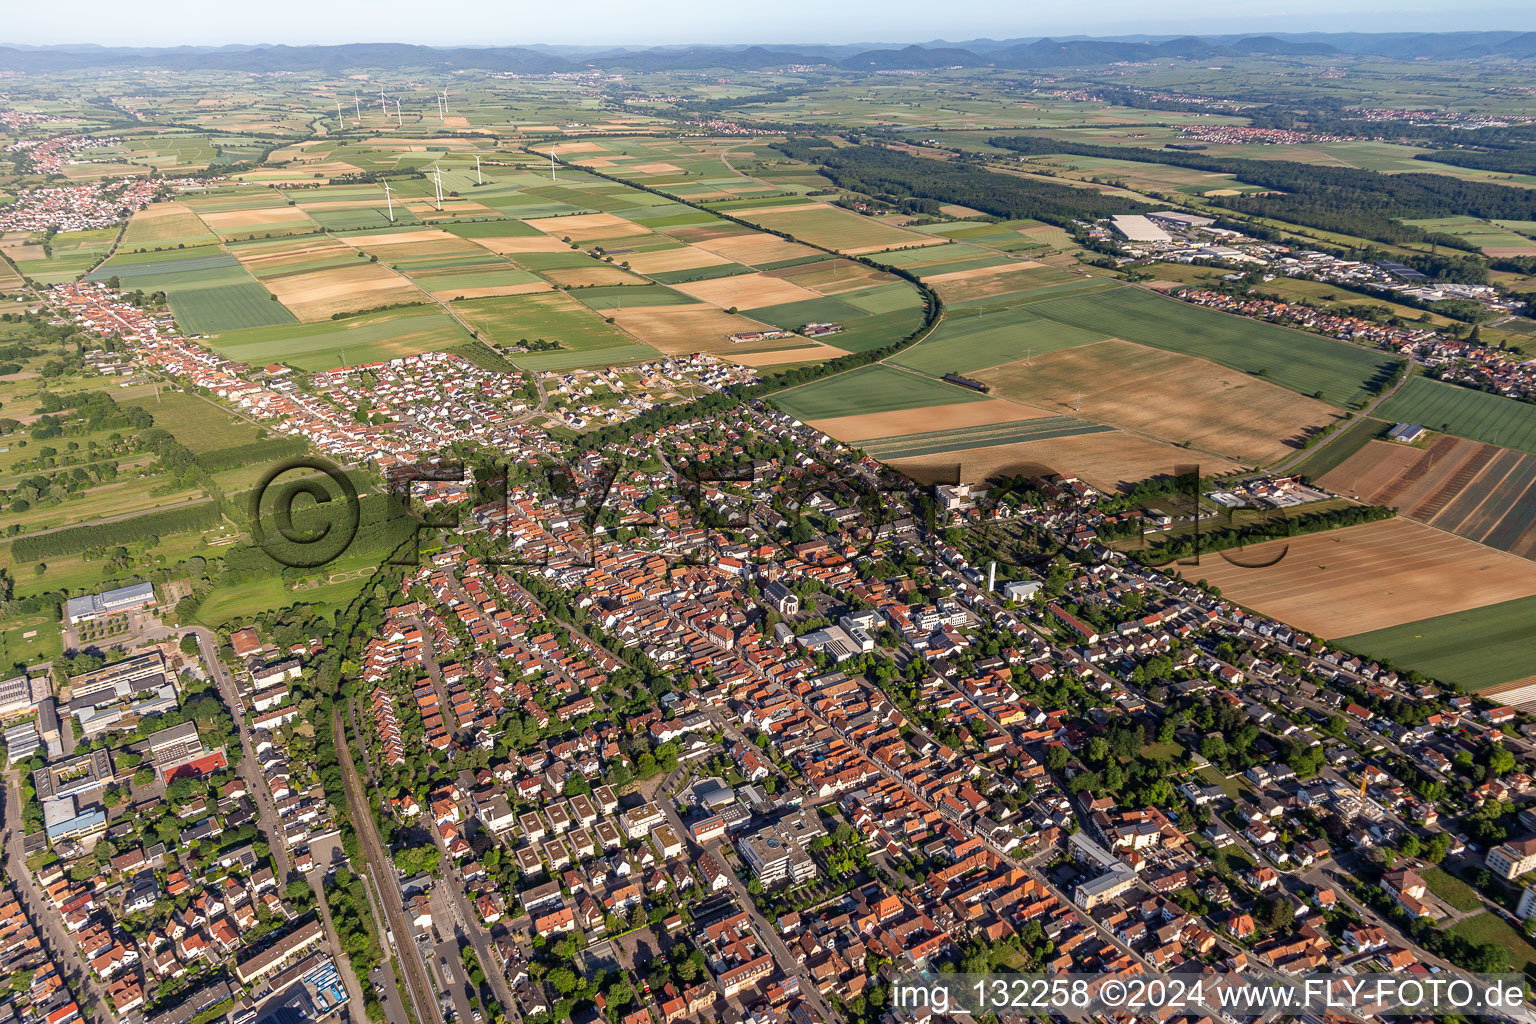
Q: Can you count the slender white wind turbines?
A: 11